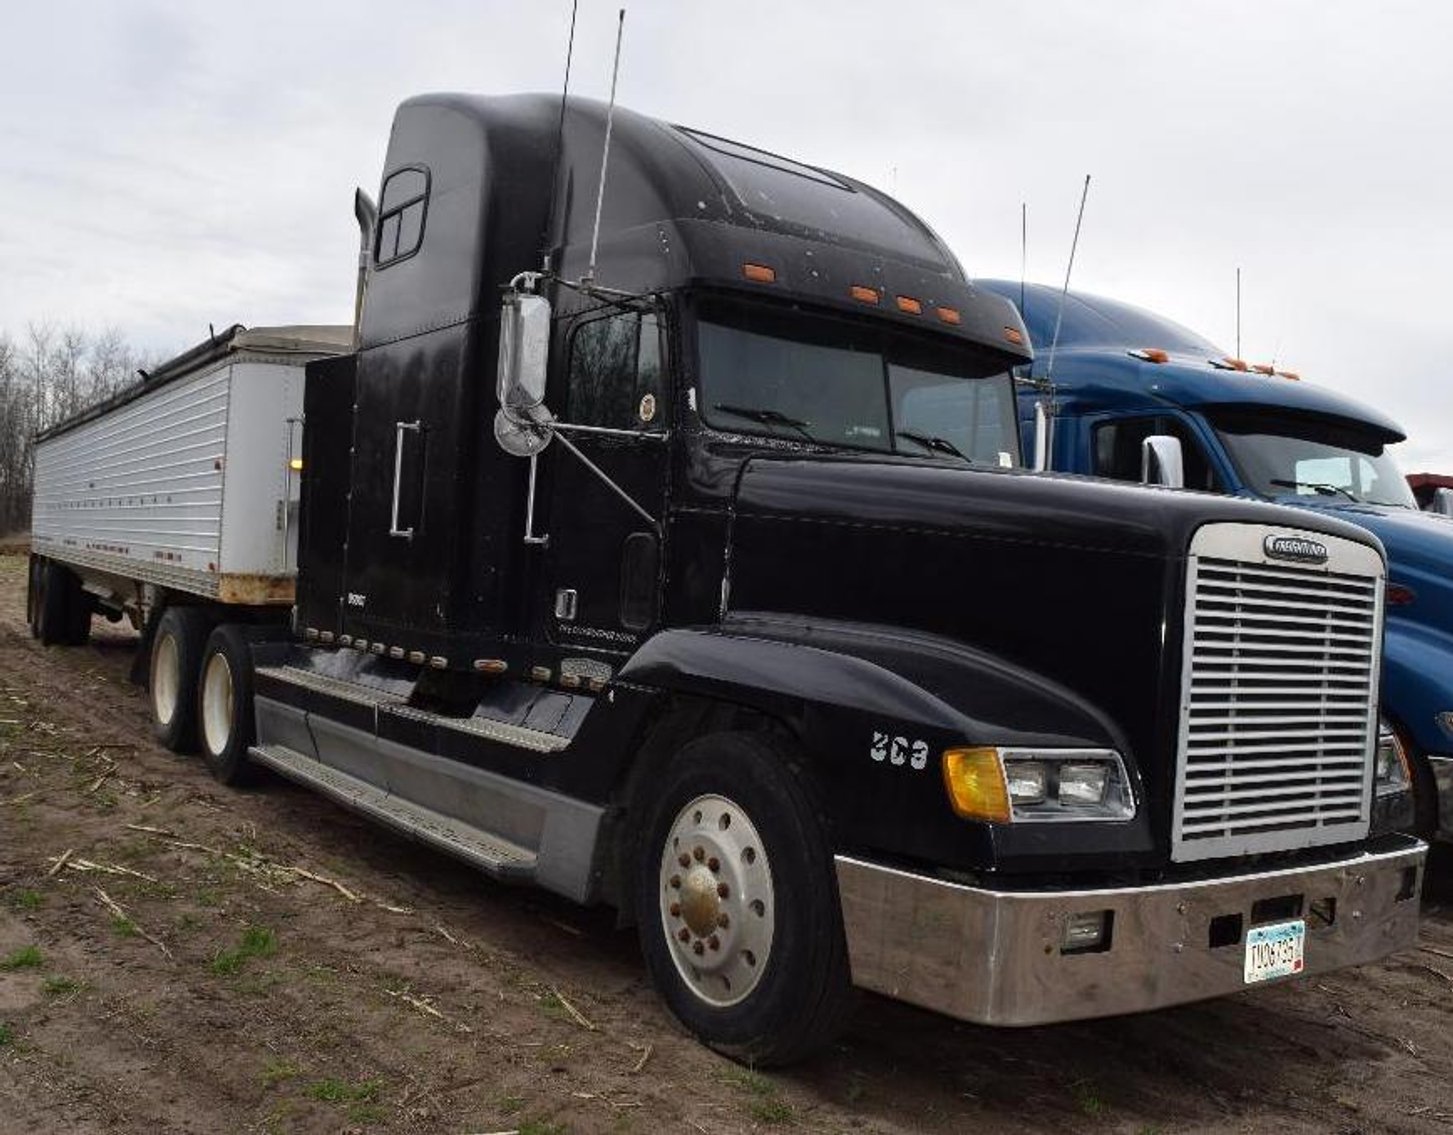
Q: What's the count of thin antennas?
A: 5